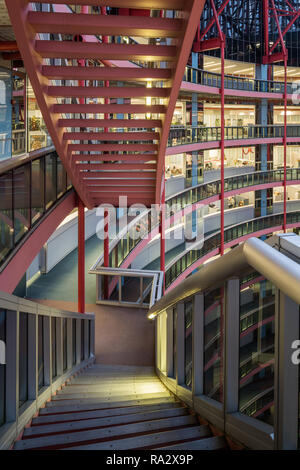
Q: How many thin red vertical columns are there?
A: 5